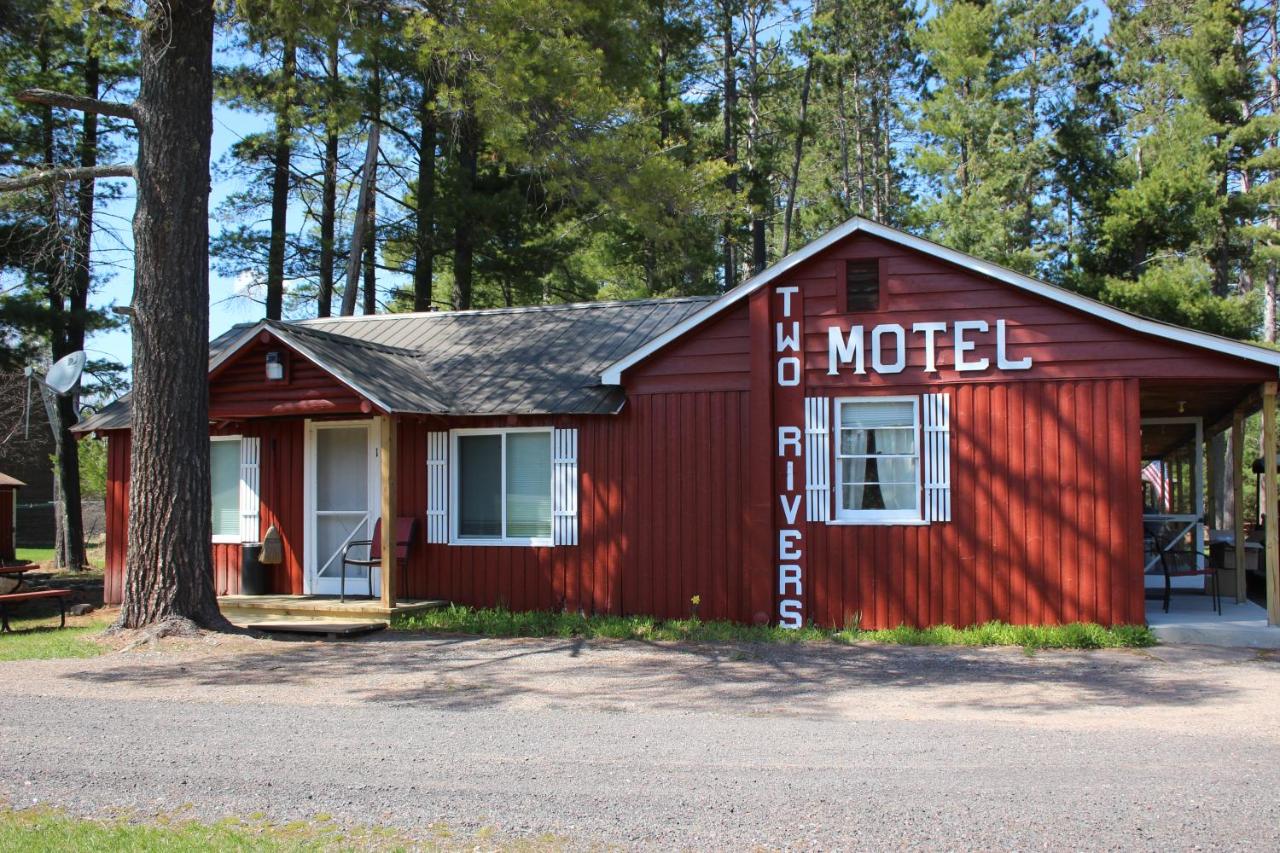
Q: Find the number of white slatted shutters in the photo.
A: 5